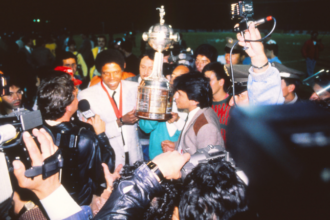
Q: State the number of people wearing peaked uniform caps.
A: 3